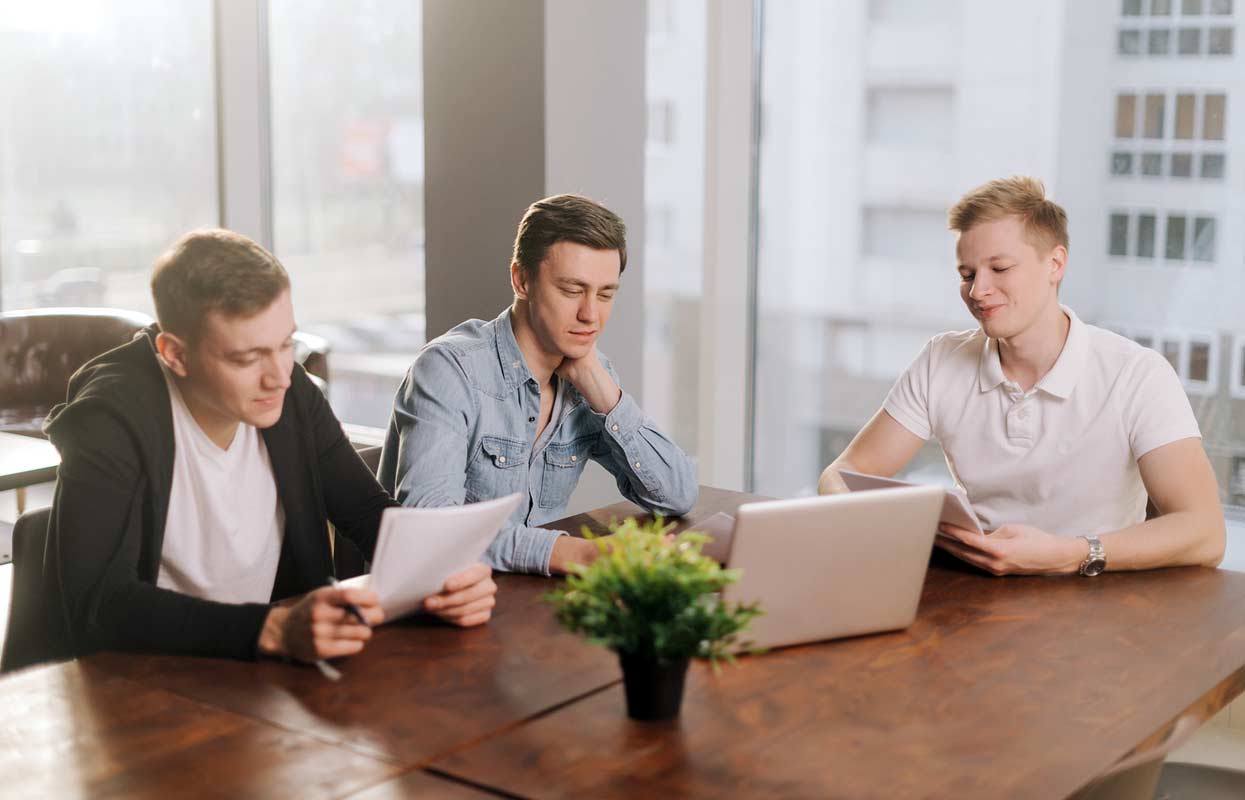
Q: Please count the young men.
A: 3